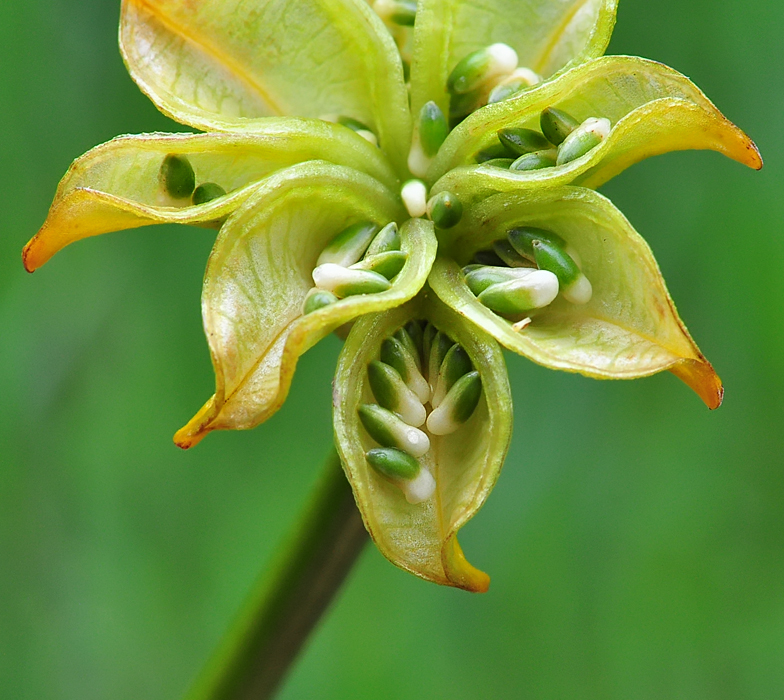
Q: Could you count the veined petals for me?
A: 7